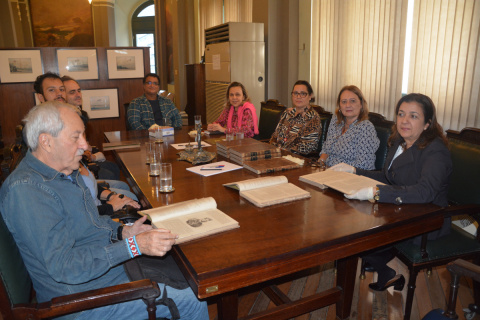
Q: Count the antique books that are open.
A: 3